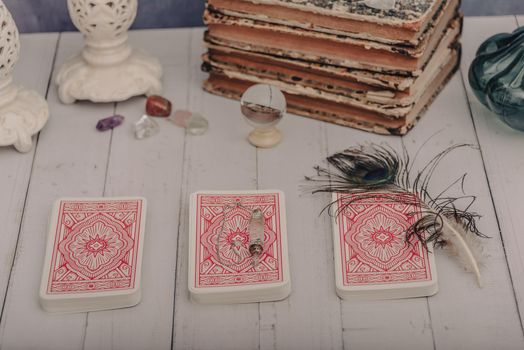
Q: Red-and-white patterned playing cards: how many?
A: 3